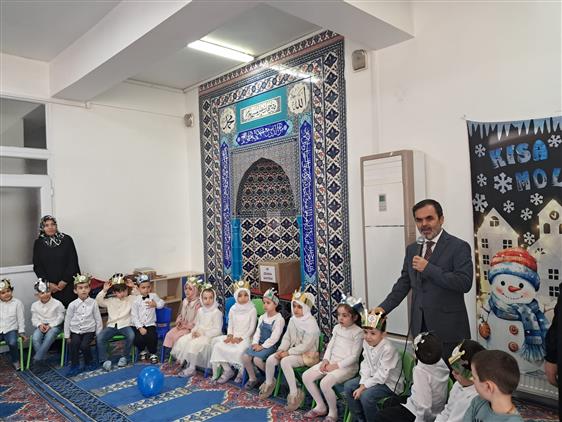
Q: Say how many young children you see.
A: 15